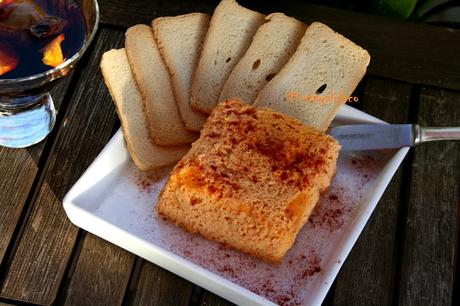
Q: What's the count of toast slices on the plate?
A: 6